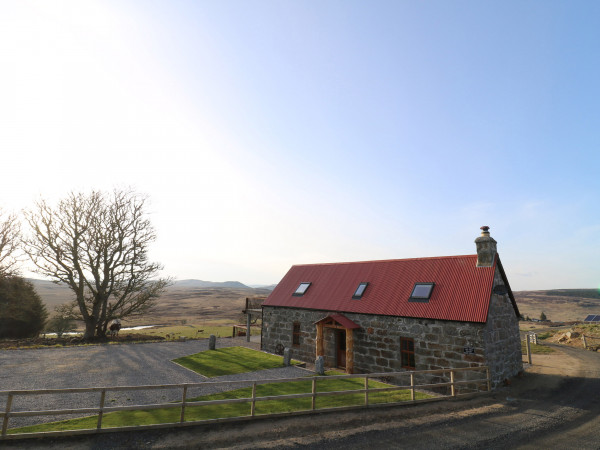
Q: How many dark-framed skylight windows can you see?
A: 3